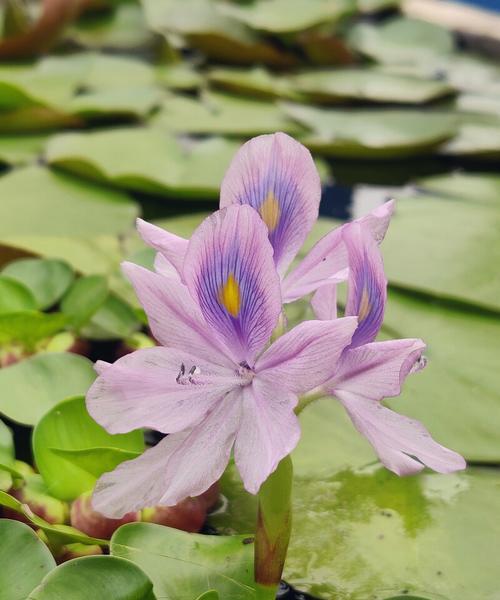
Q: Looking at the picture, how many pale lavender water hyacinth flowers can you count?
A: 3